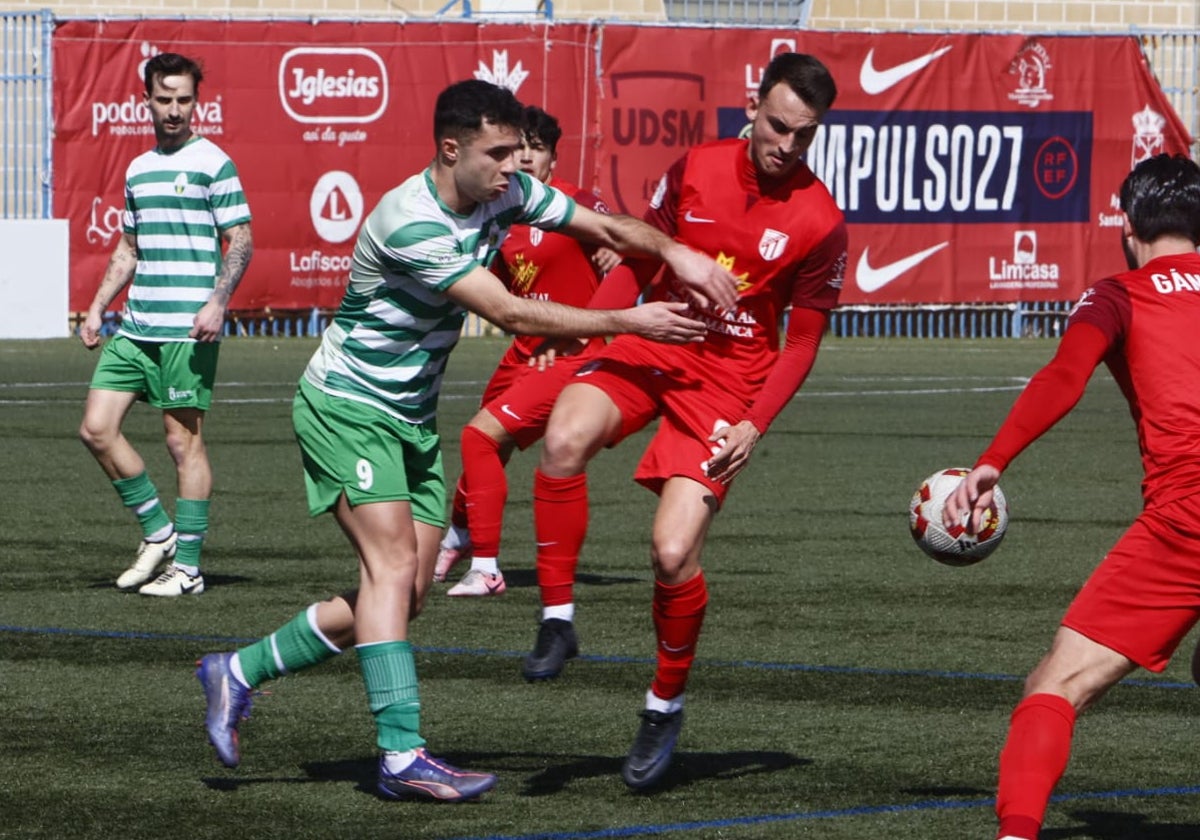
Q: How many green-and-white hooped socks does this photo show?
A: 4